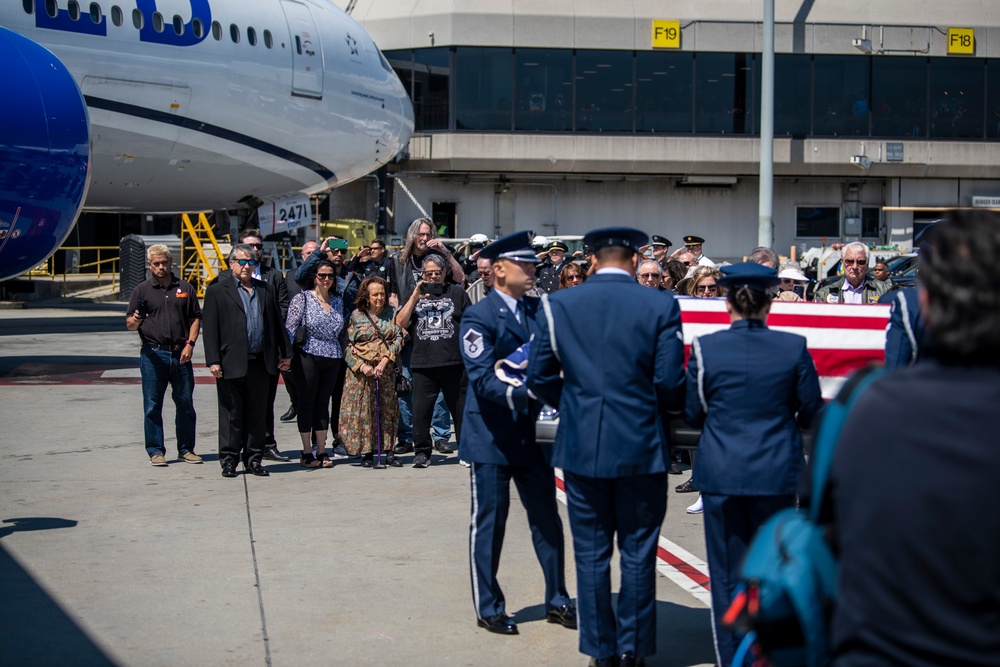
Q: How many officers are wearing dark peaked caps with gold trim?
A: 2